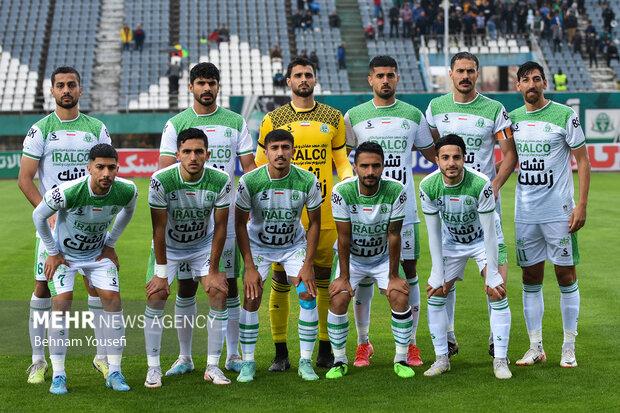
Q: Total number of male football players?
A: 11